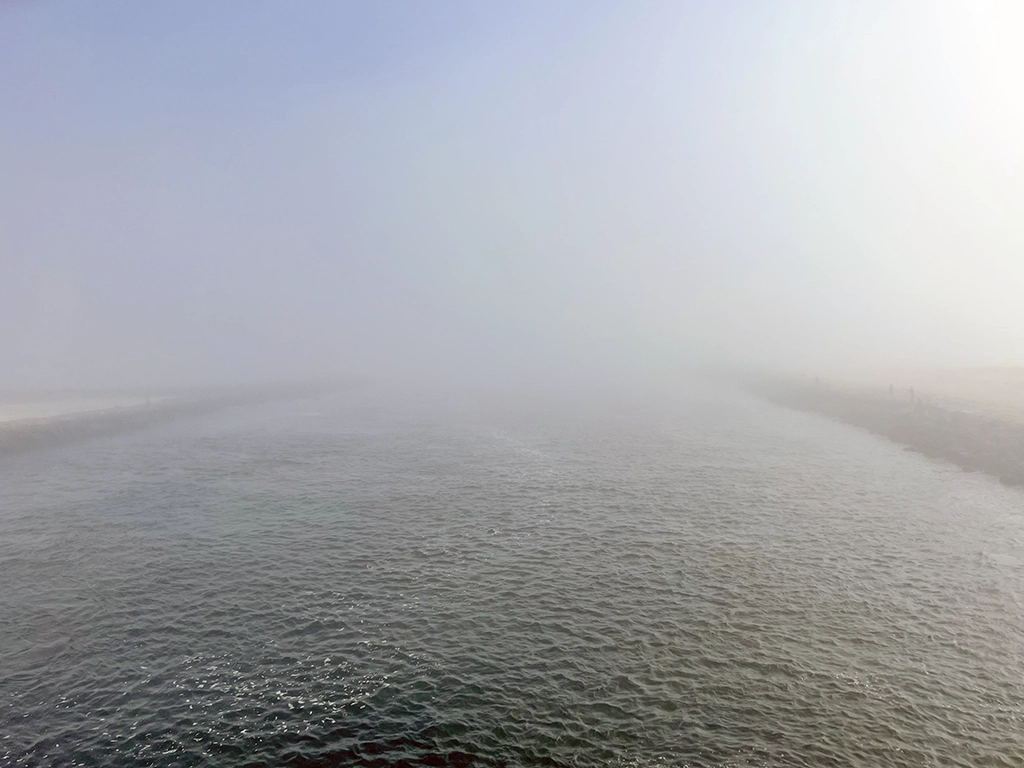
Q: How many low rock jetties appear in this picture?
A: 2